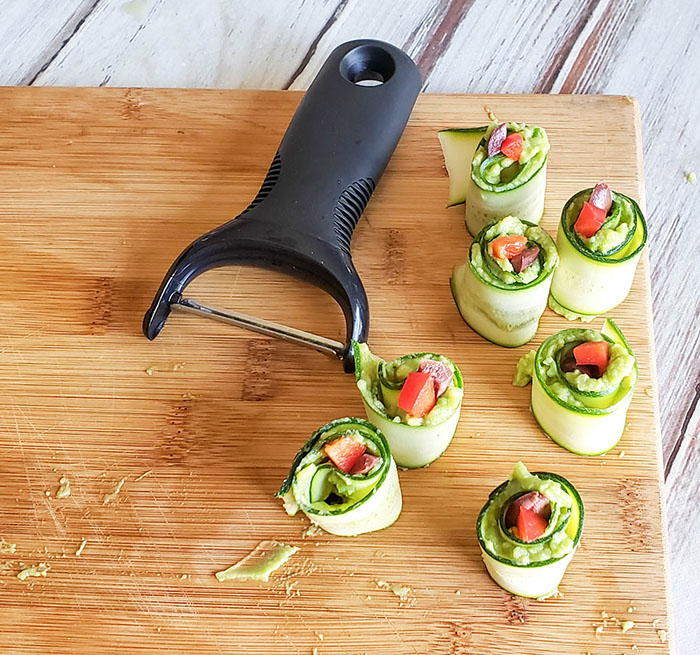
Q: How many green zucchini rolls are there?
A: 7